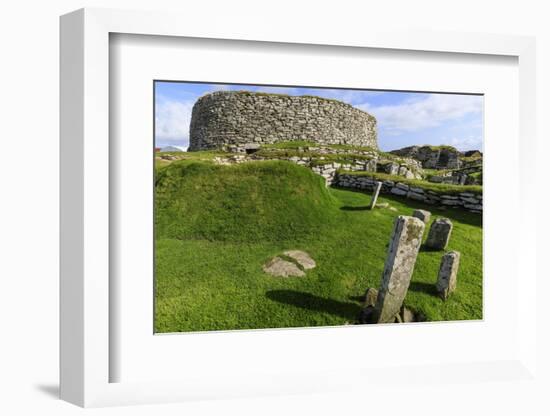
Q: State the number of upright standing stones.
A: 5